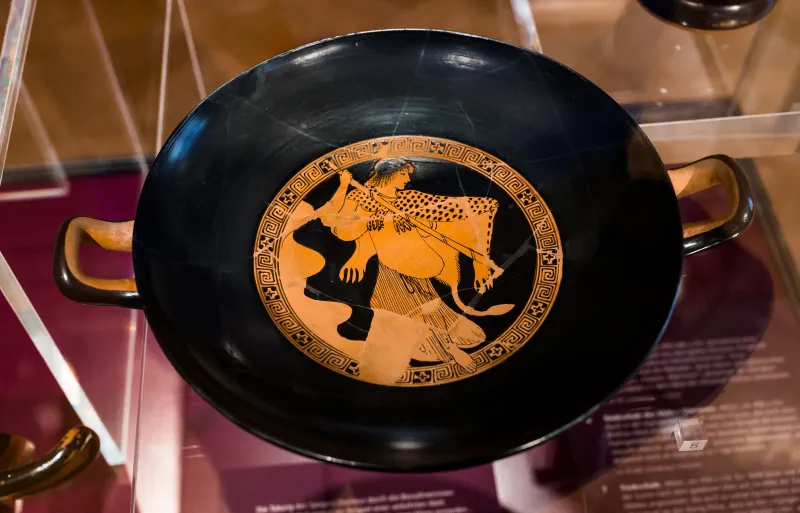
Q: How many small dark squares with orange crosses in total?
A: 14